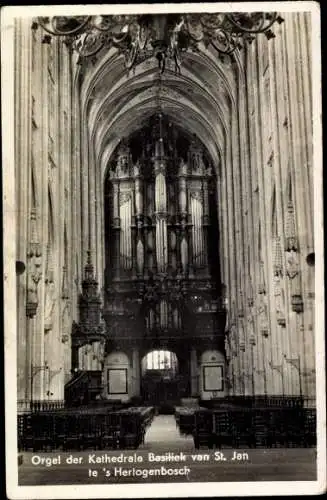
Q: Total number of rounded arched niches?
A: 2